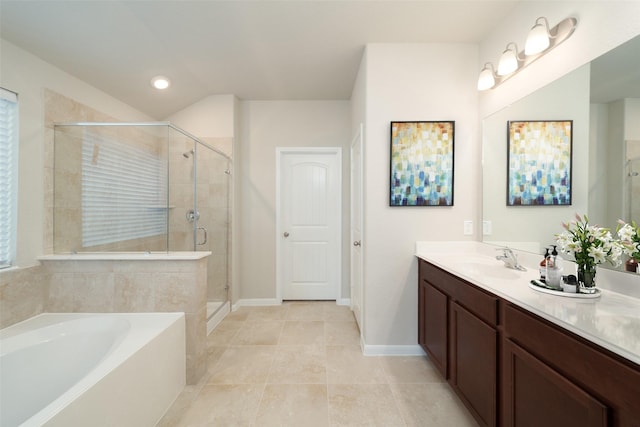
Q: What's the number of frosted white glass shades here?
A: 3